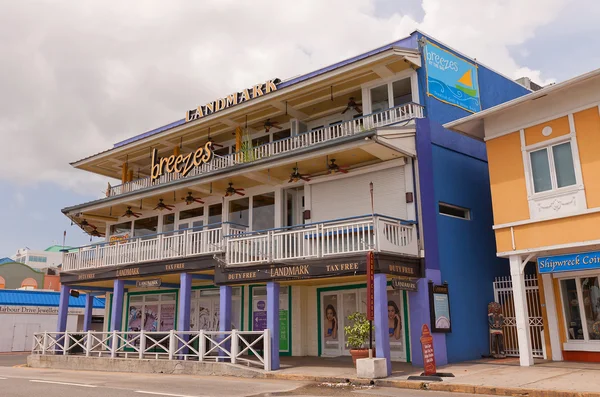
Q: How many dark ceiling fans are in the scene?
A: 11